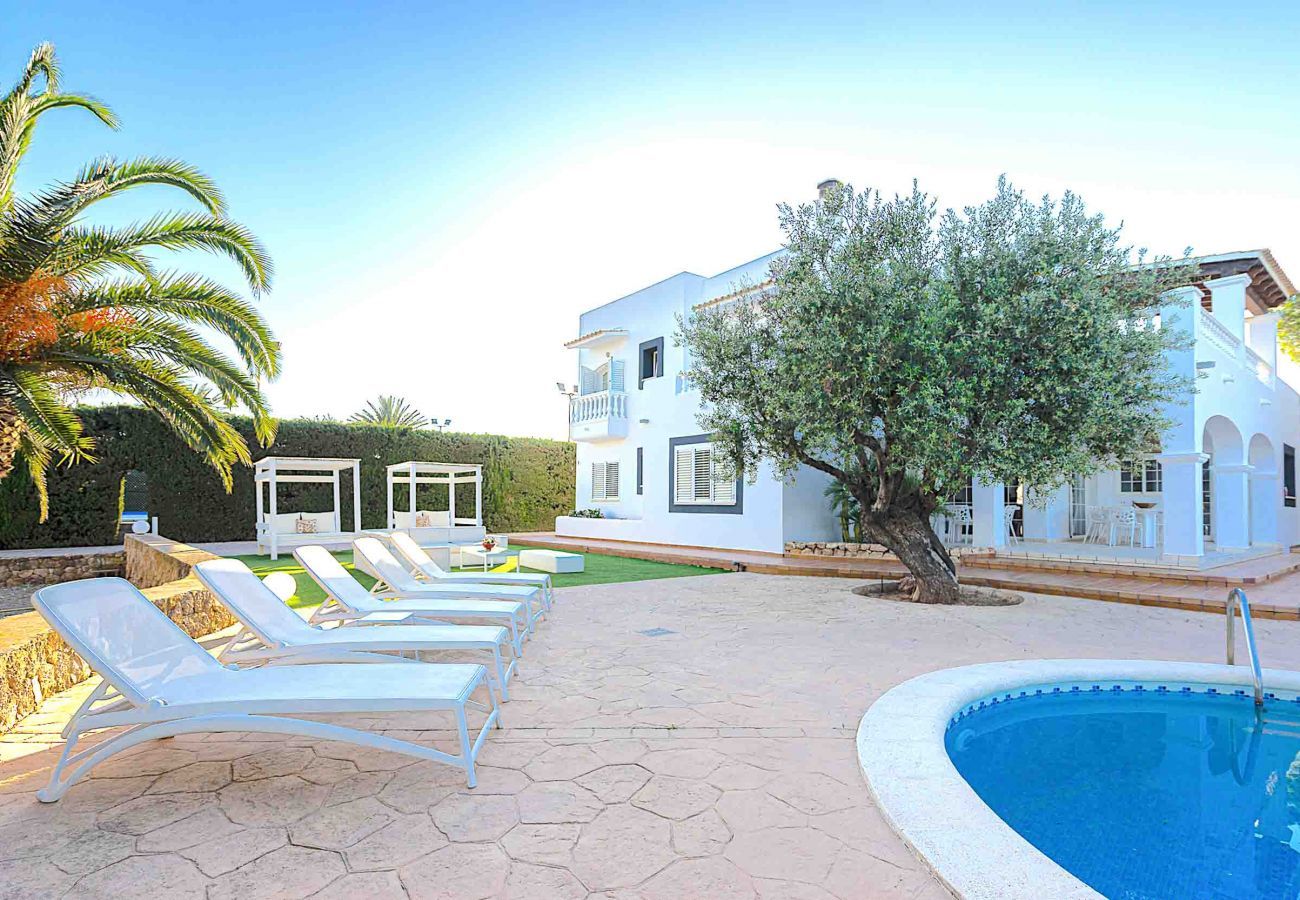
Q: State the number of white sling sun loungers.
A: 5